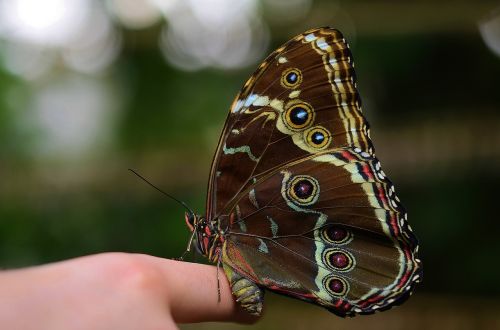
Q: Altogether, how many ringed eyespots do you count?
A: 7